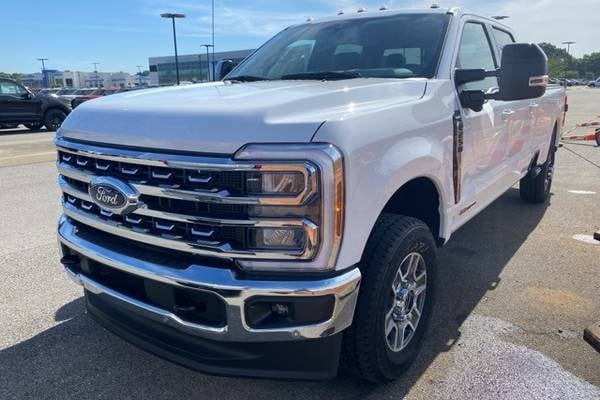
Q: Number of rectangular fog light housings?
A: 1